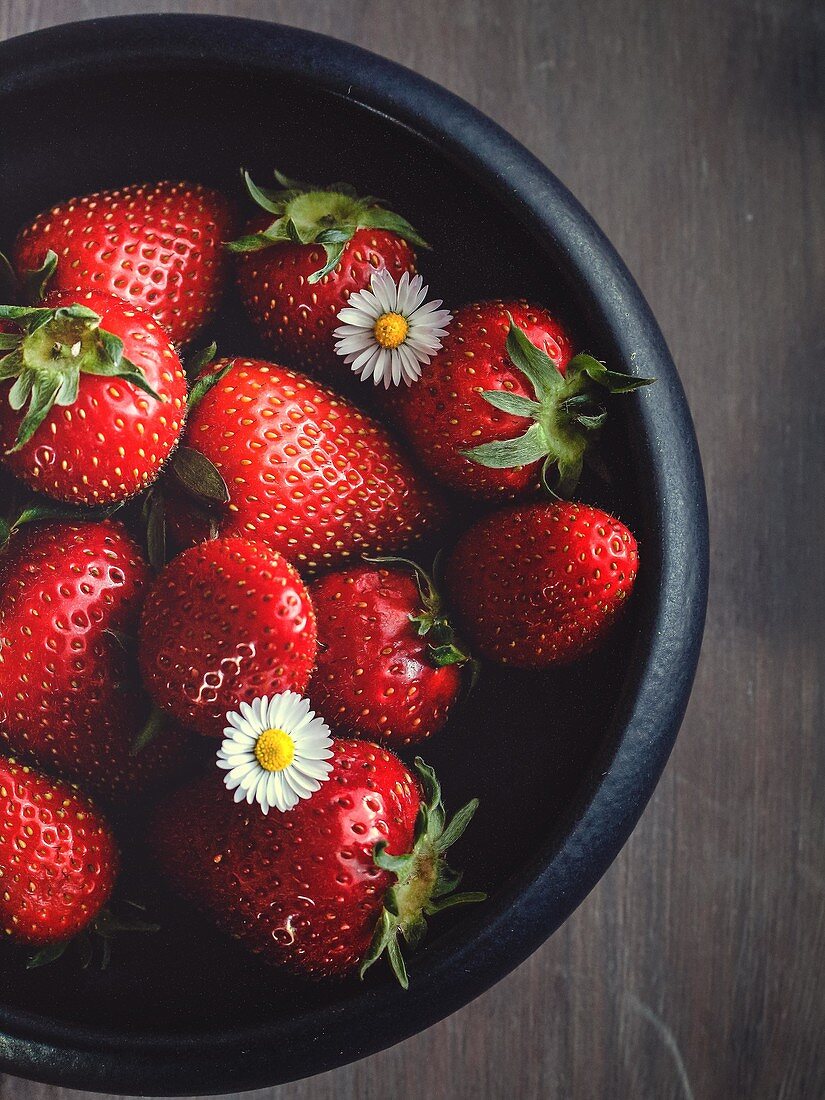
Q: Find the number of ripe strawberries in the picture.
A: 11